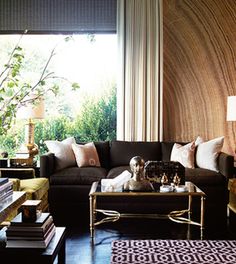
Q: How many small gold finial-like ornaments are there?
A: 2